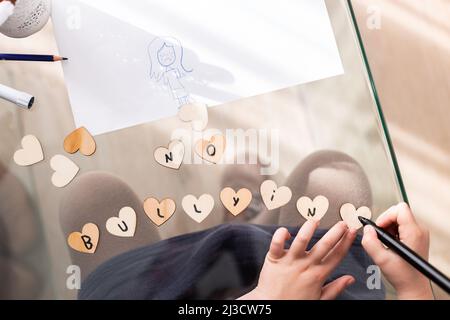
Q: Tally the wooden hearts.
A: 14